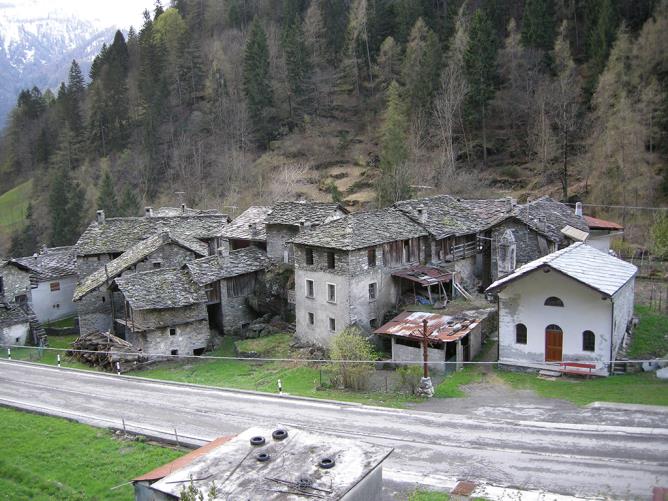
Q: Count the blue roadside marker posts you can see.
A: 0